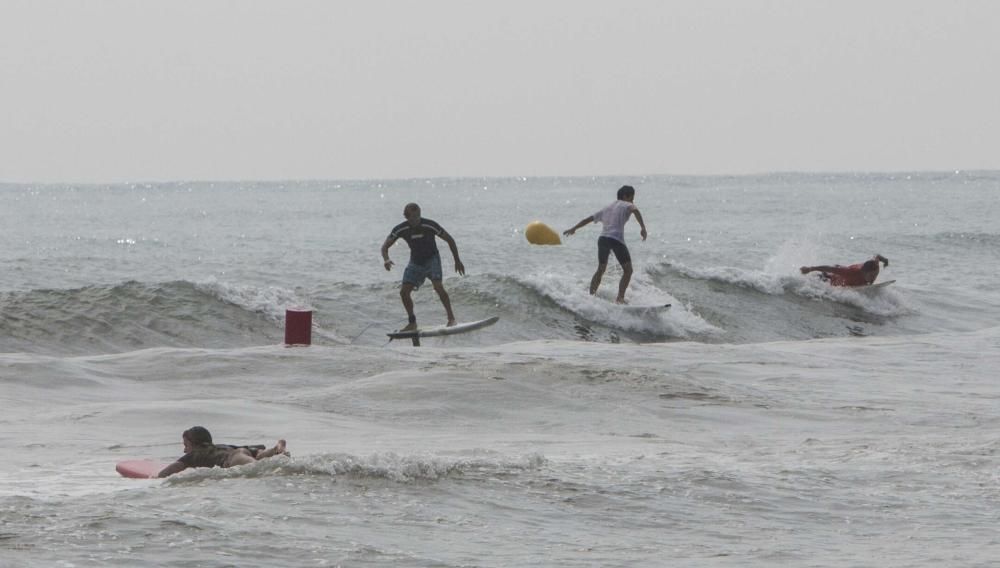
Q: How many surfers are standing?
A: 2